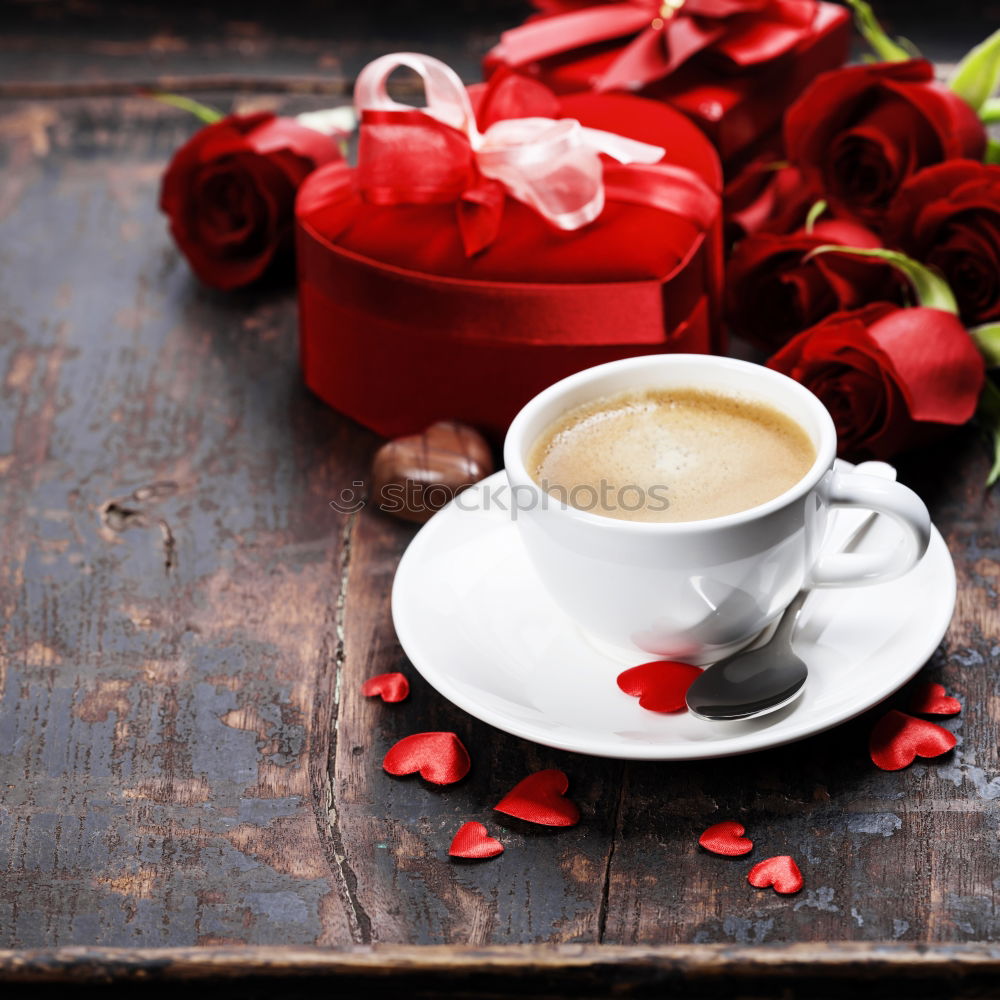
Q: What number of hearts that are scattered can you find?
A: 9